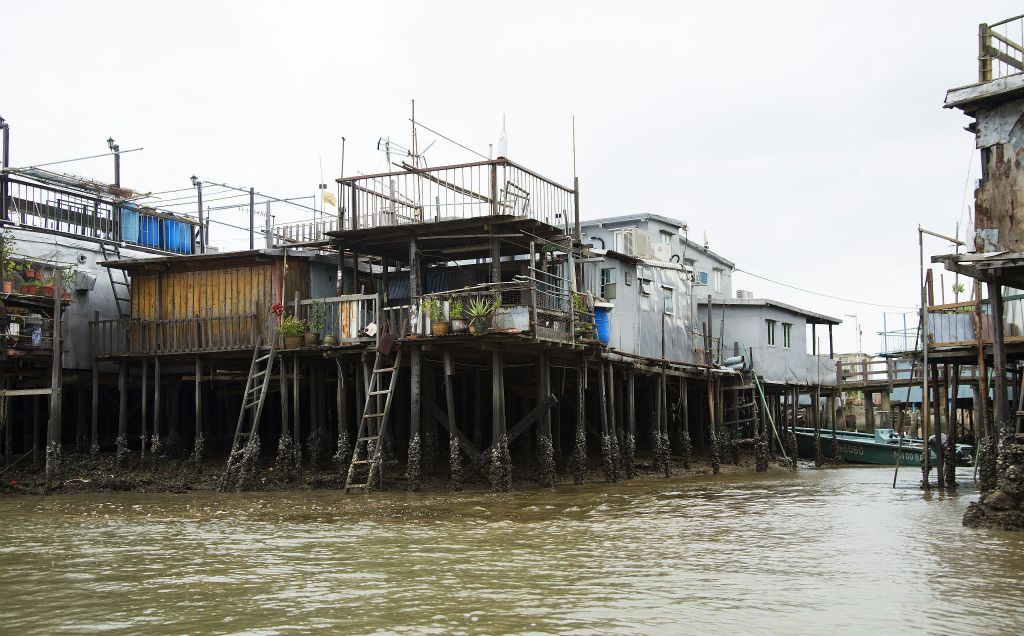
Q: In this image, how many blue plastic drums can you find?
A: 5